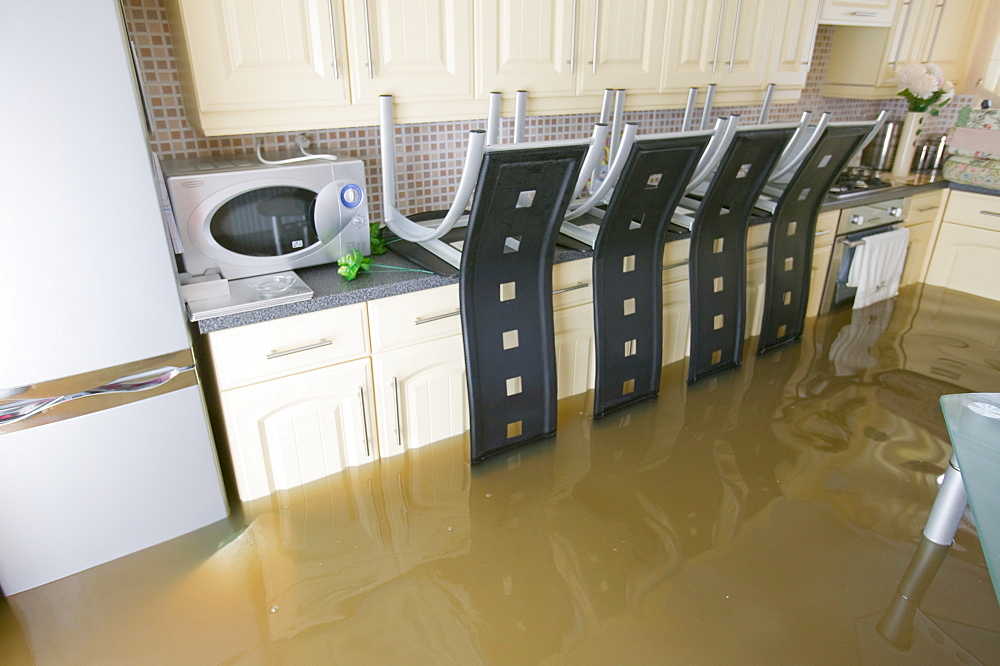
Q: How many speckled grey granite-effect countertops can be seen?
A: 1